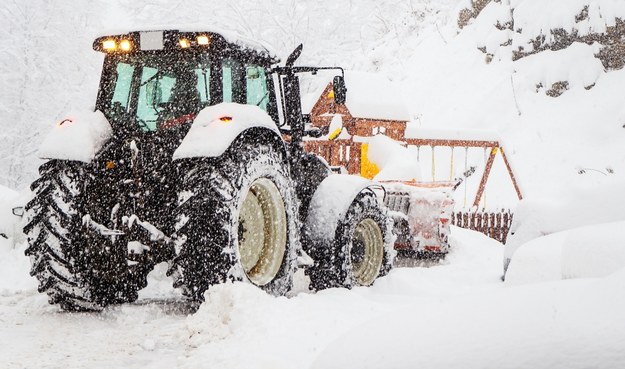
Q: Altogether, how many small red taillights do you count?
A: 2